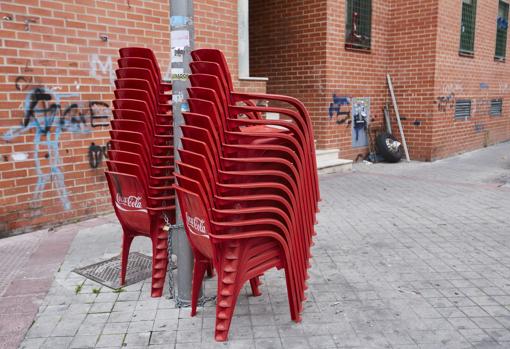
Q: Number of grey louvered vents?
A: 2